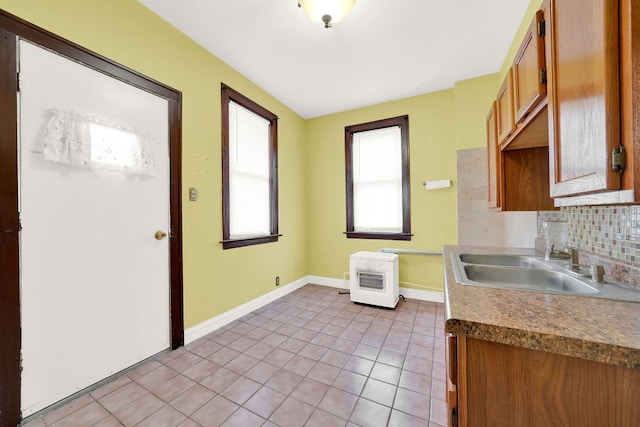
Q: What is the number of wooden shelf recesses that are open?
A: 1